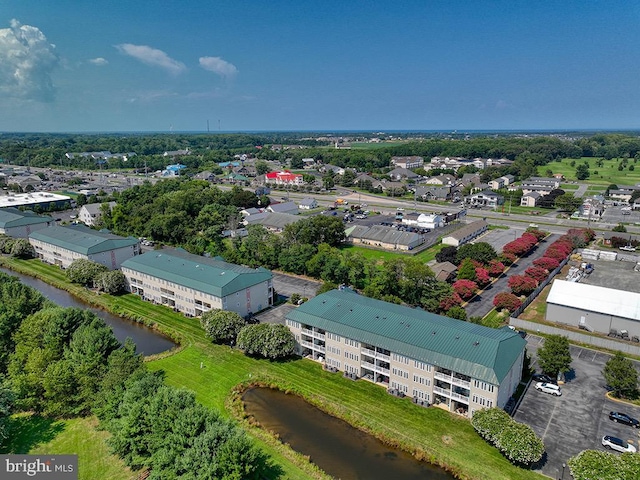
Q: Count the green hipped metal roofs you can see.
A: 4